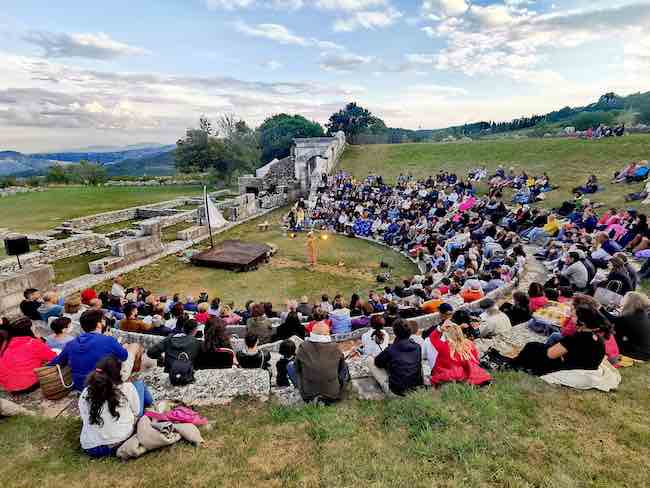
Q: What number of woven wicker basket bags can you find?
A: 1